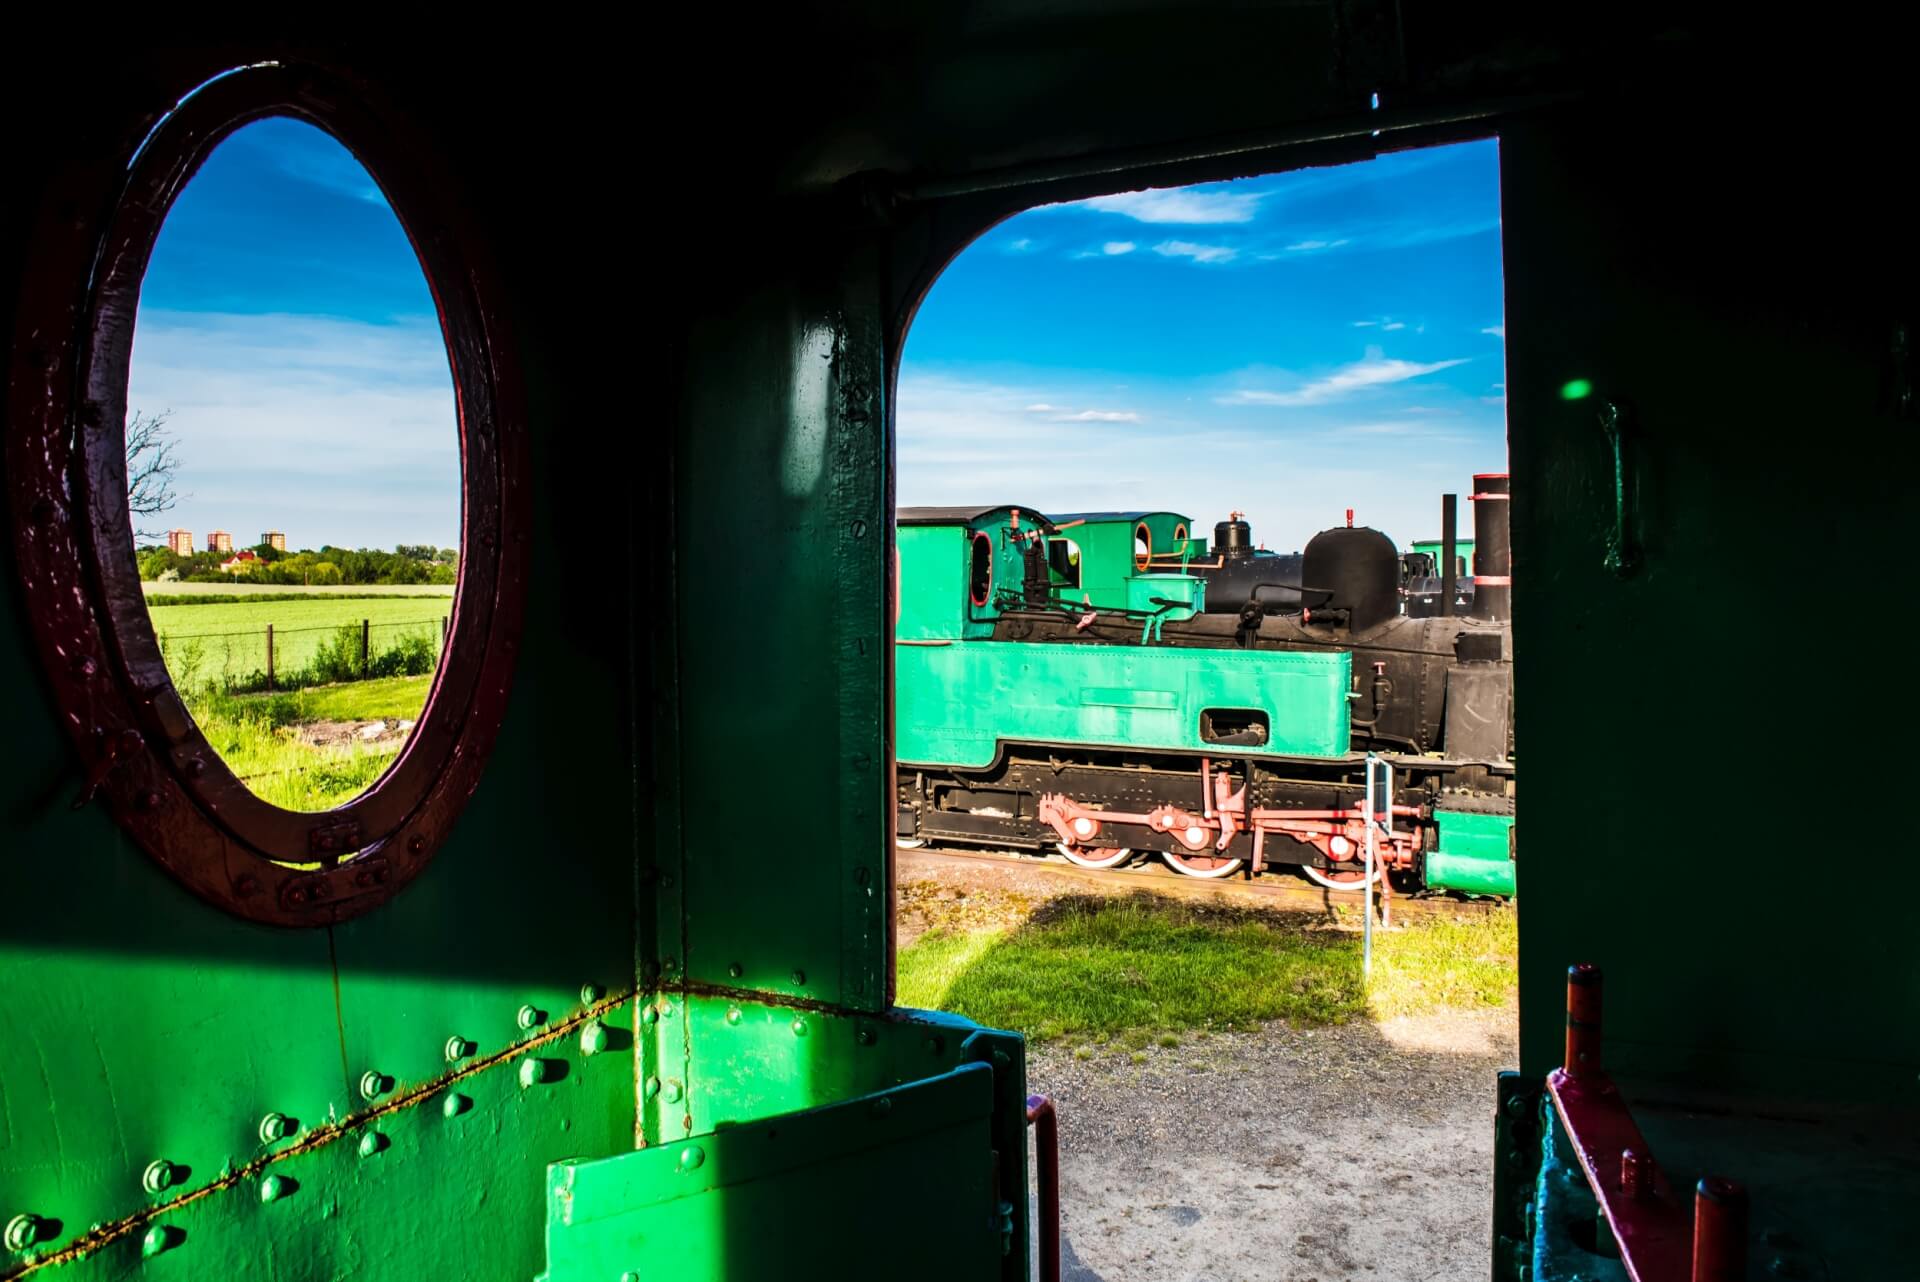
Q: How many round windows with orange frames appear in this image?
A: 2